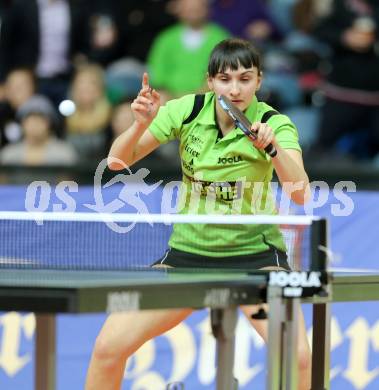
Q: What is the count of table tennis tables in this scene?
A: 1